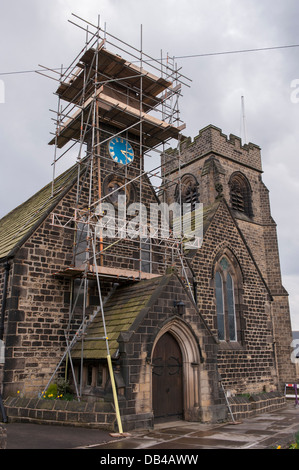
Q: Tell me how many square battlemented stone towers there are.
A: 1